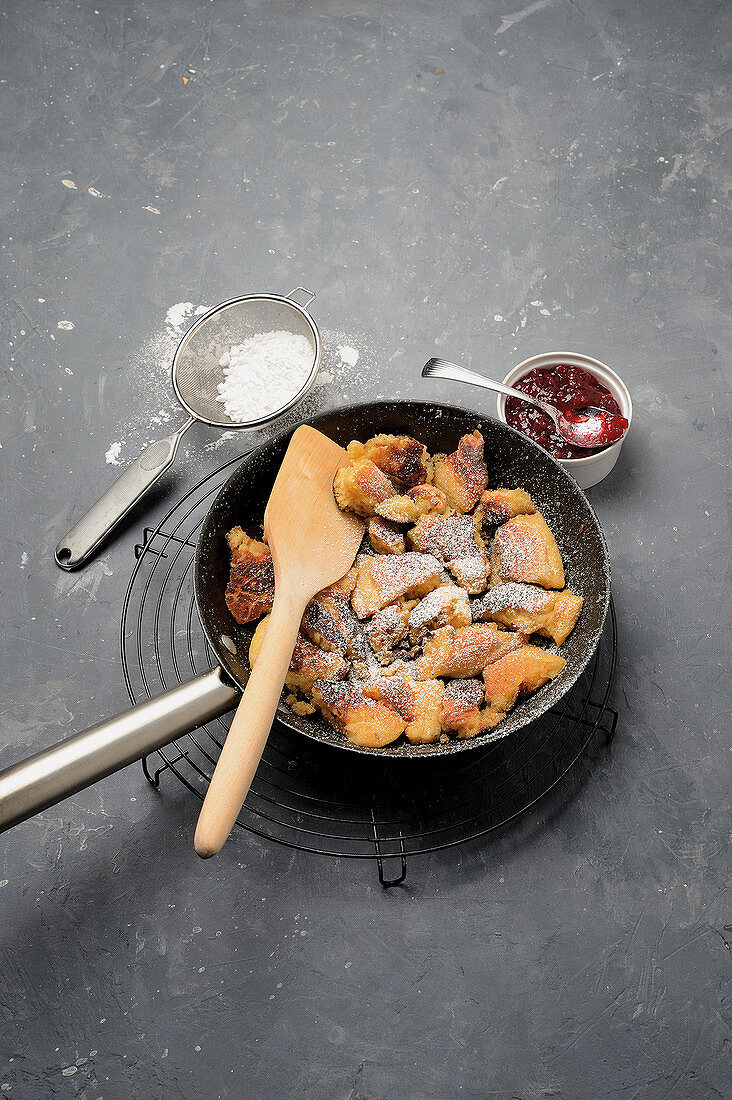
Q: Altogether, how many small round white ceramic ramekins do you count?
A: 1